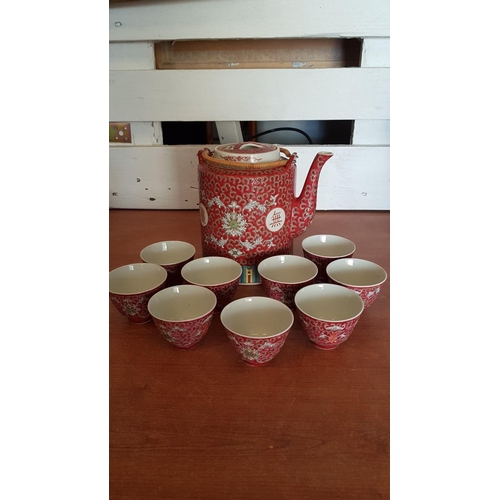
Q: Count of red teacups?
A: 9